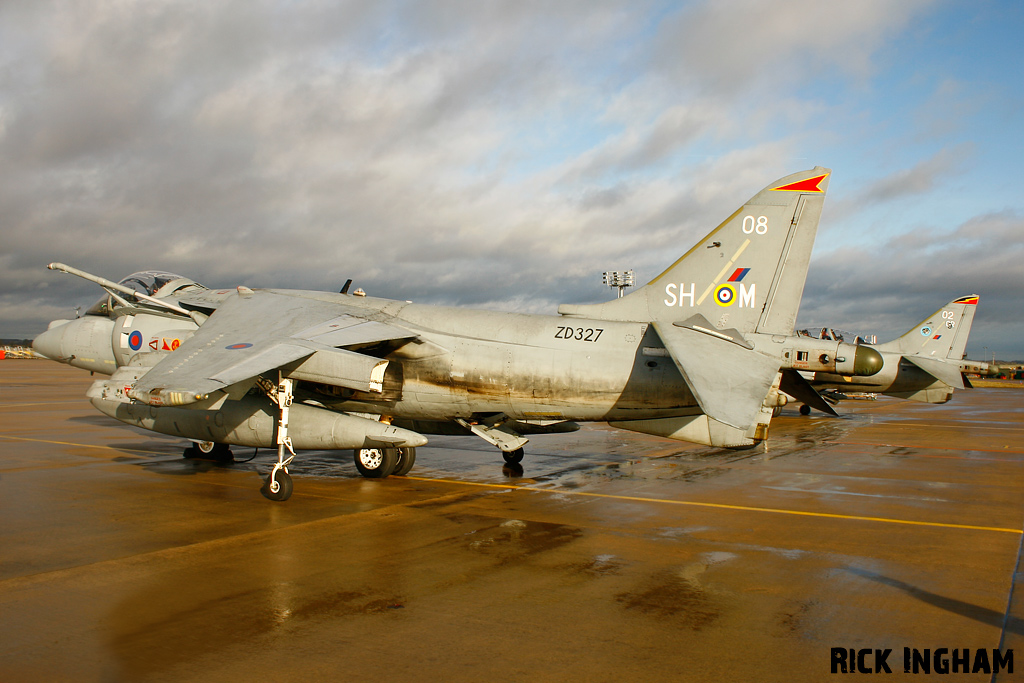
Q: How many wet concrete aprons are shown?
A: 1